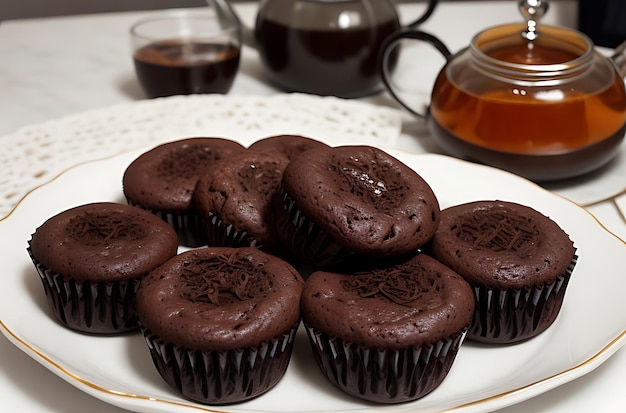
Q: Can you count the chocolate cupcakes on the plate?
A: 8